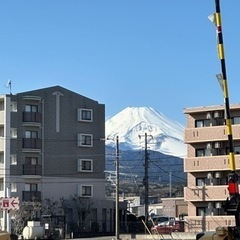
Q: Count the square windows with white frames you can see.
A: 4